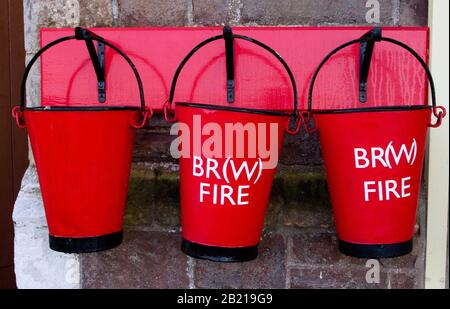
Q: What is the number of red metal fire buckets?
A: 3